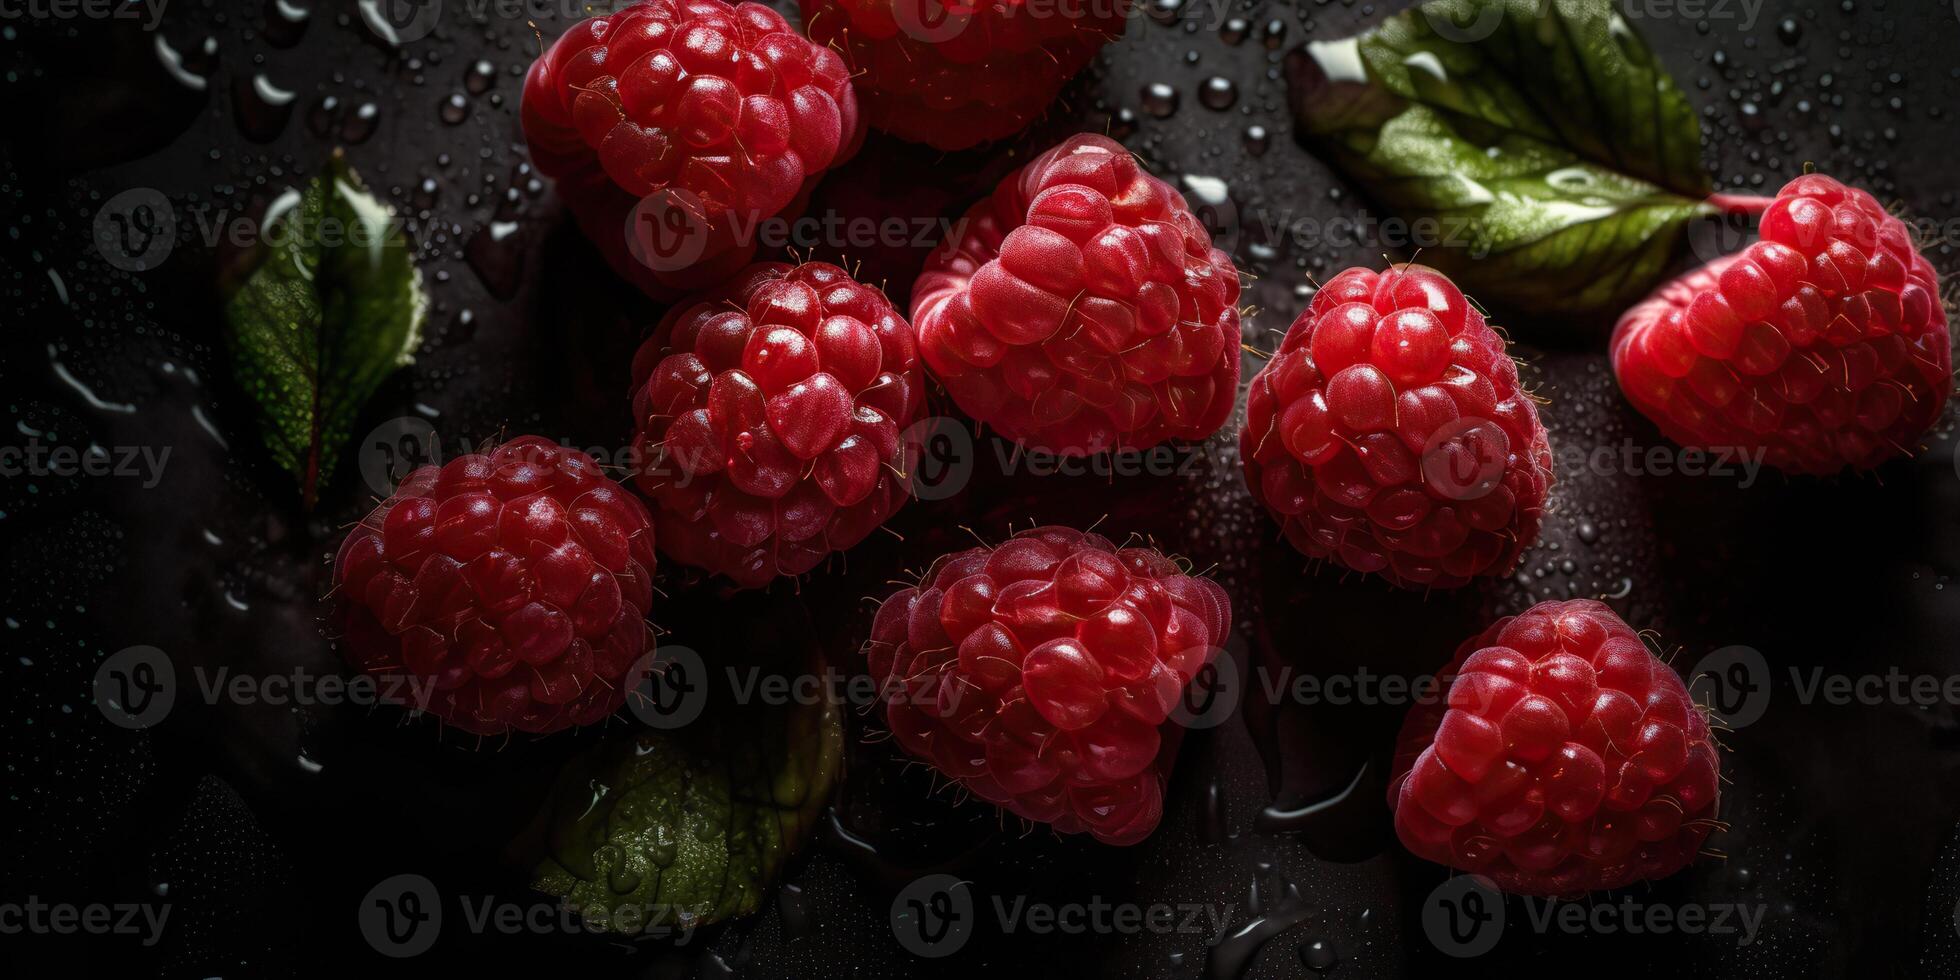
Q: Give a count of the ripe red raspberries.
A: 9